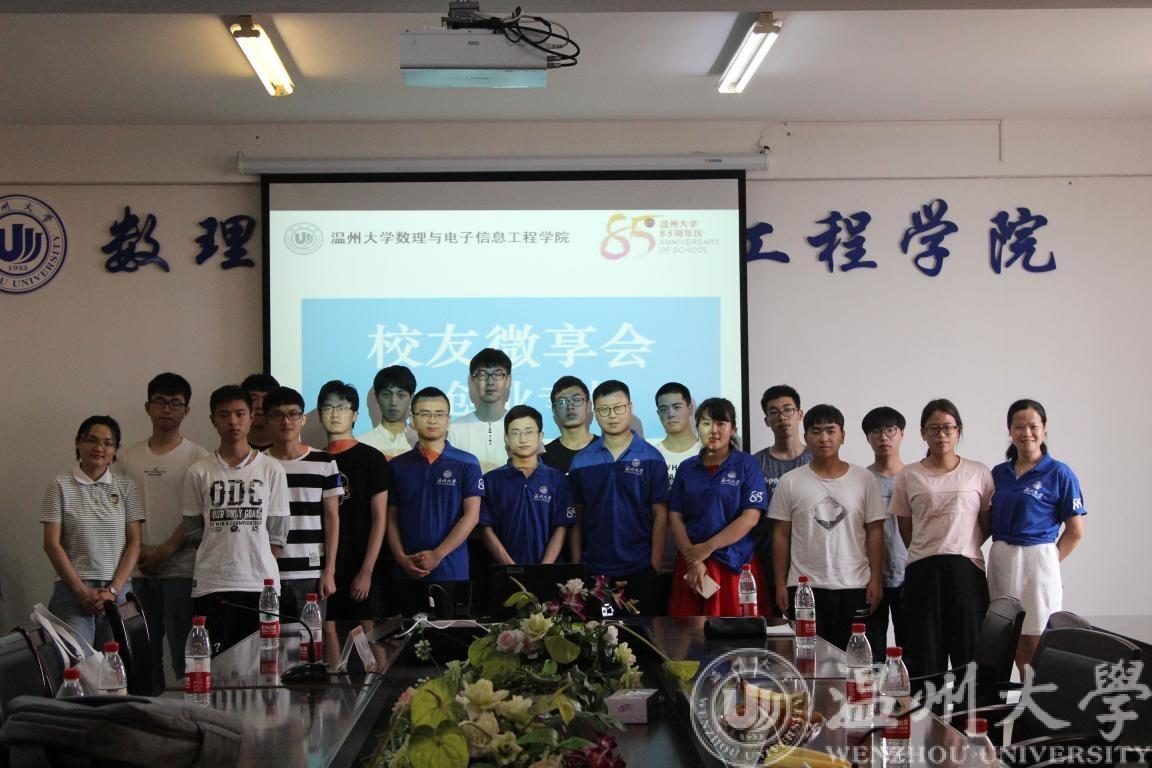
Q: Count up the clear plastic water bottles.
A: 10